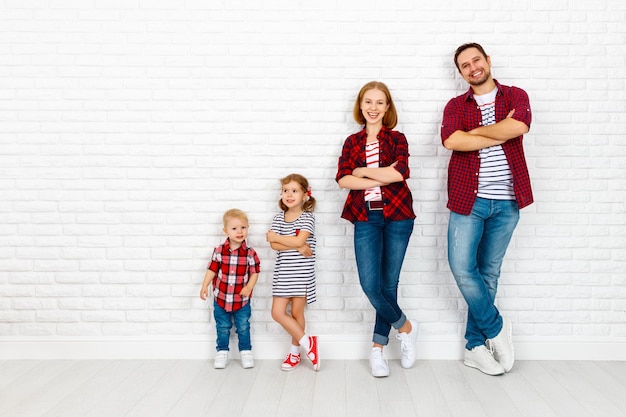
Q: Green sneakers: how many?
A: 0